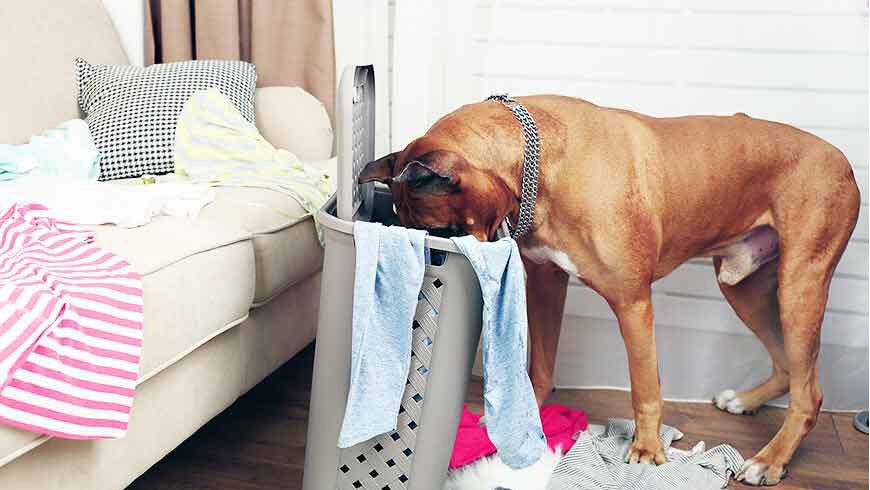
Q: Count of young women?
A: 0